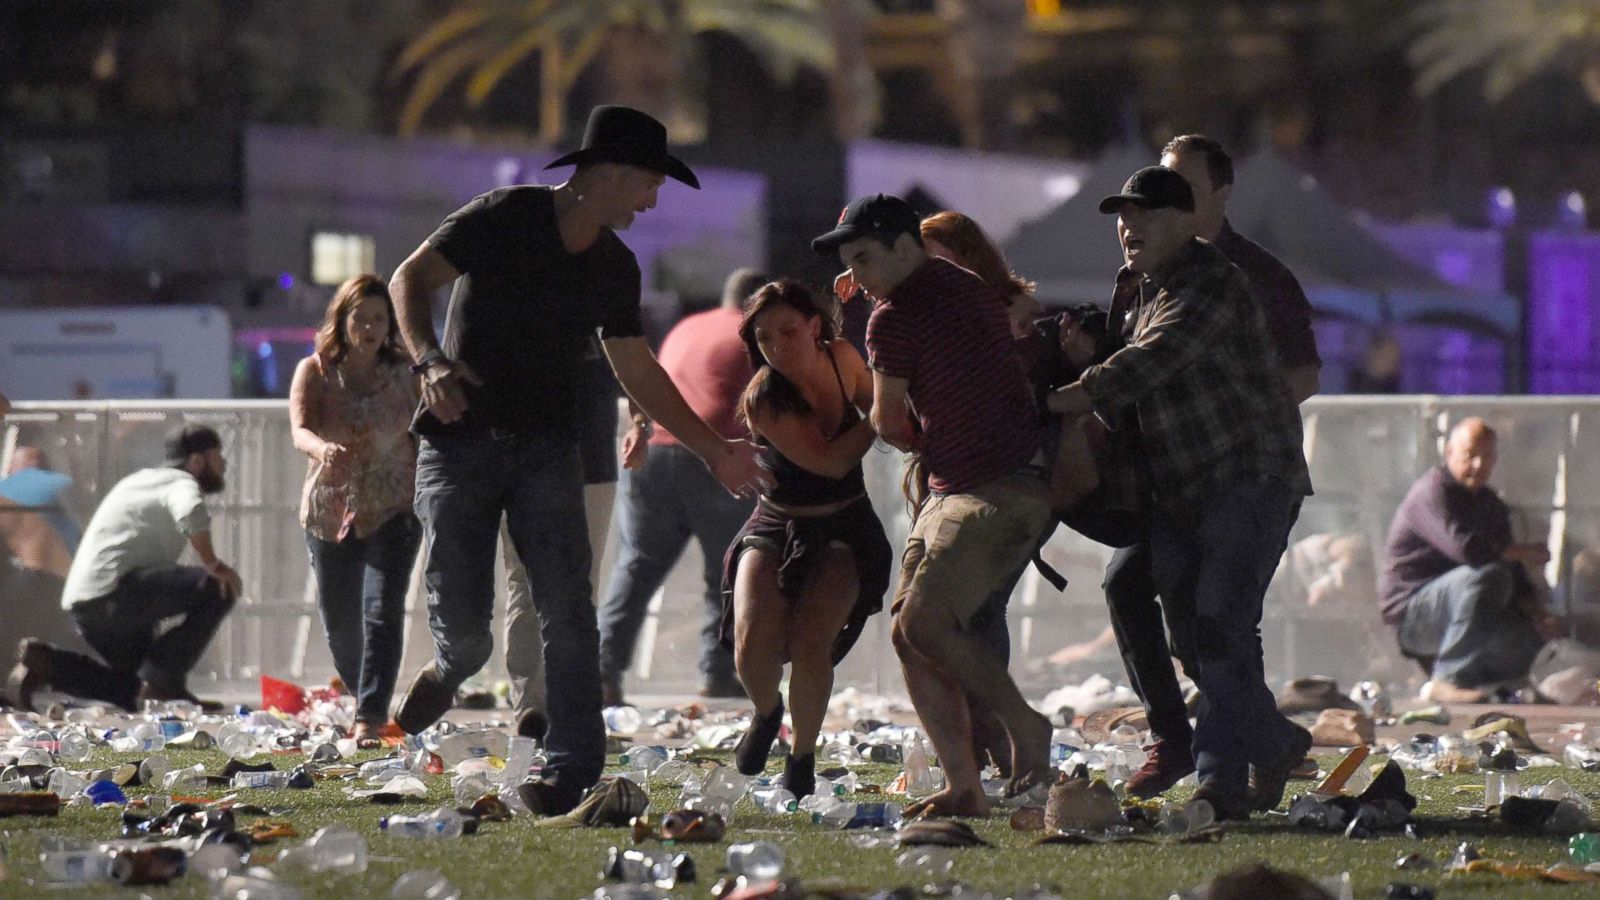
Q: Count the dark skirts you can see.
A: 1